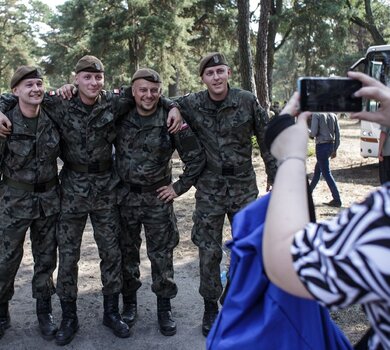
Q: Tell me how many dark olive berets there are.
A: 4